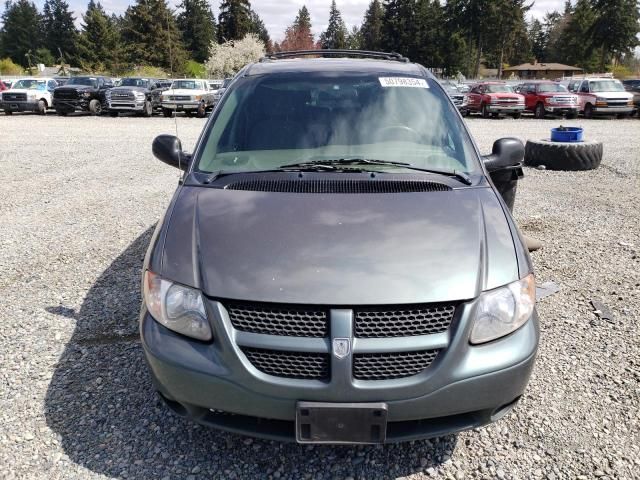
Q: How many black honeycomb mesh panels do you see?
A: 4